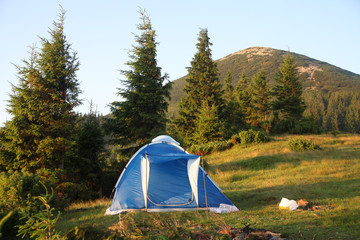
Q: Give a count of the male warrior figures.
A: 0